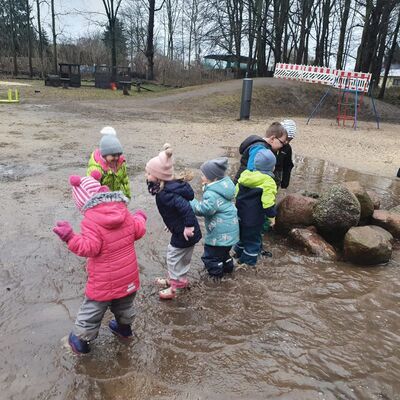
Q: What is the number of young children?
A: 7